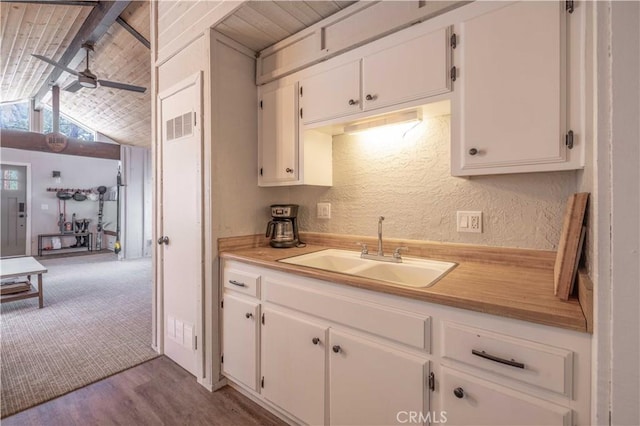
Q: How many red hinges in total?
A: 0